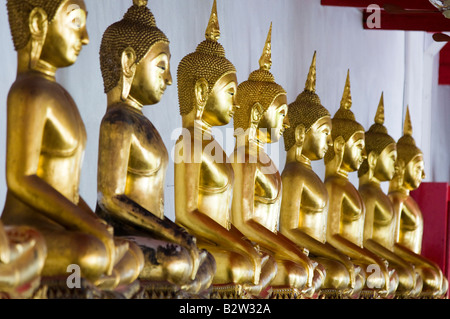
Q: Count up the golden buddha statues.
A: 8